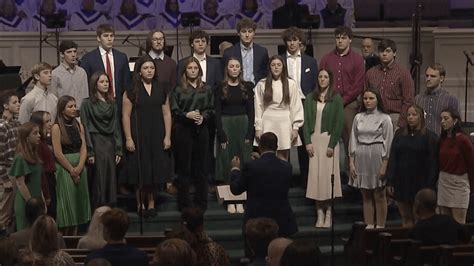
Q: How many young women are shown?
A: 12